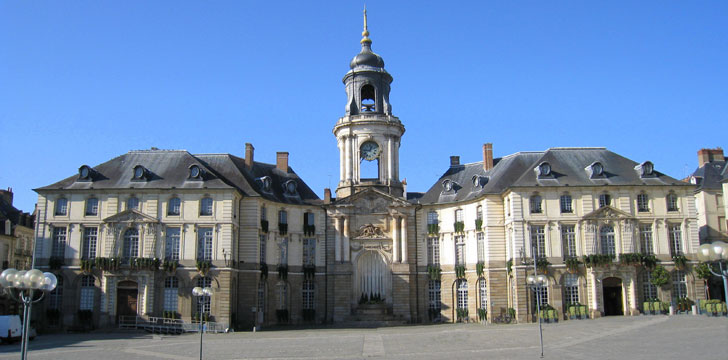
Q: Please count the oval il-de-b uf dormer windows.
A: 10